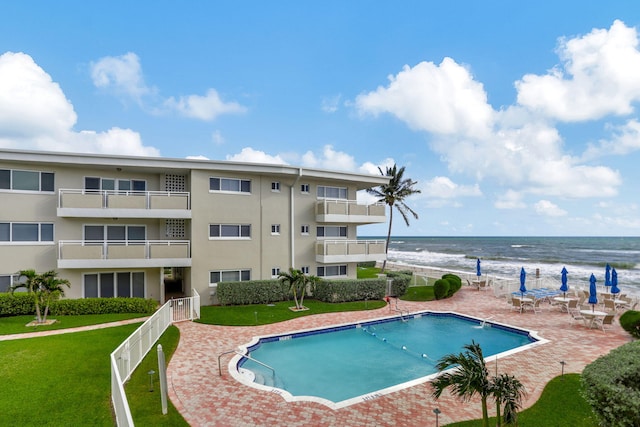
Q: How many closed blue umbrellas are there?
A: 6